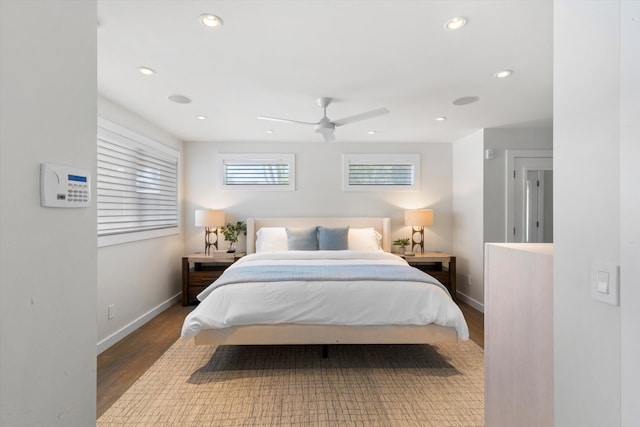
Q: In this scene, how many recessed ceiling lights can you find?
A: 8